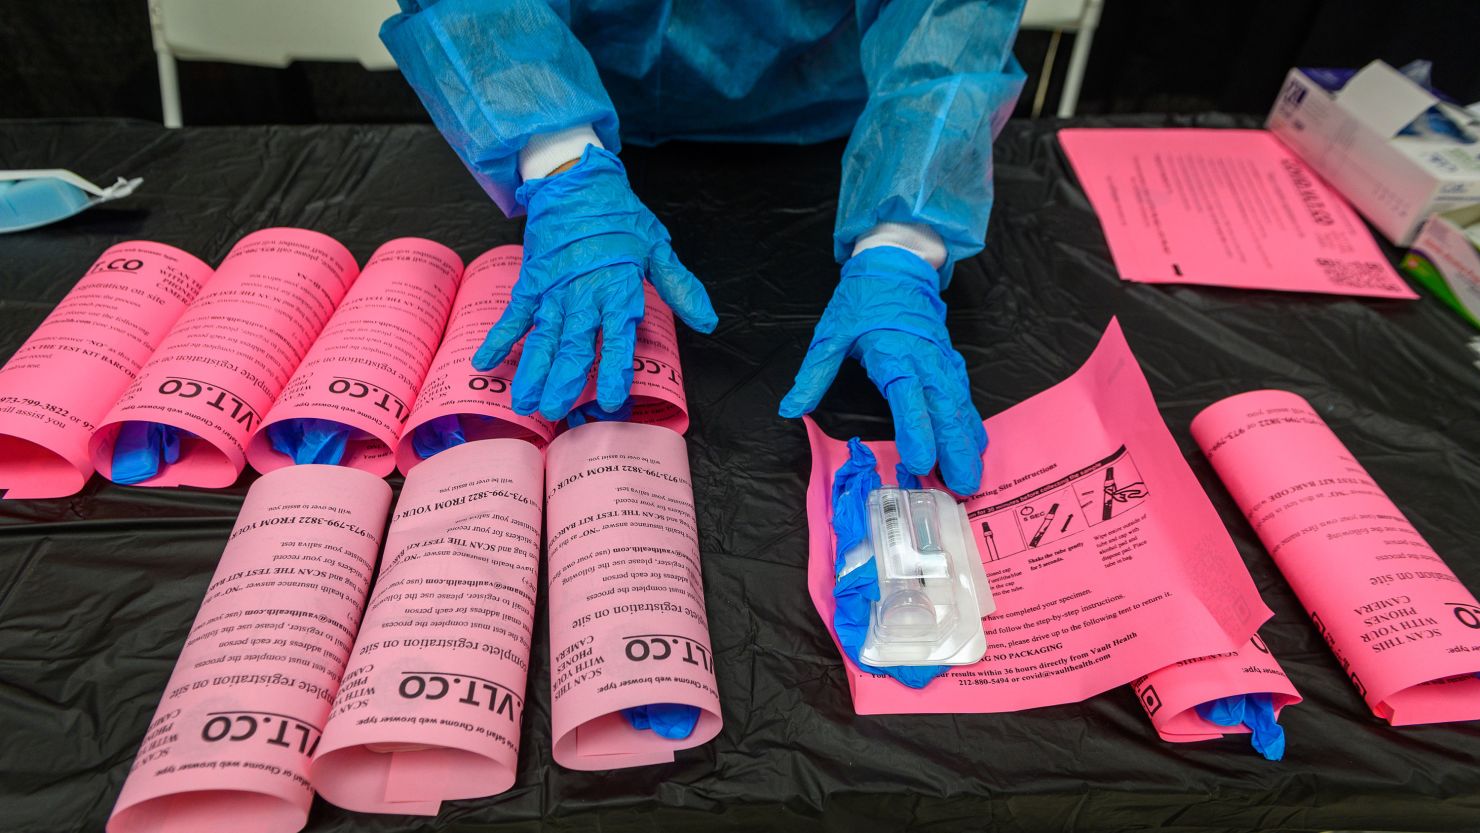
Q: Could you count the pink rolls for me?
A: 10